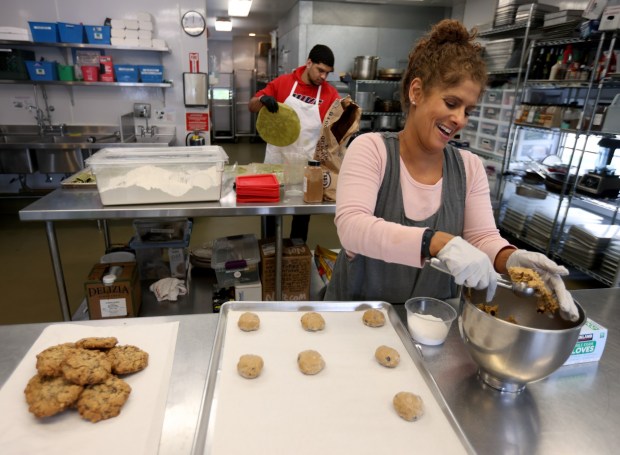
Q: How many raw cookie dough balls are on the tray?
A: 7